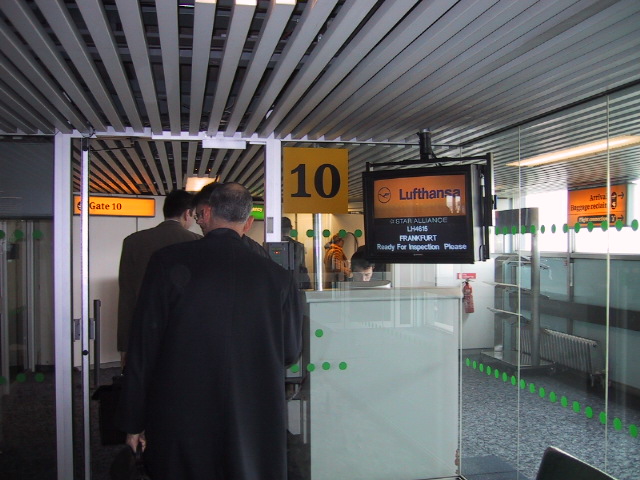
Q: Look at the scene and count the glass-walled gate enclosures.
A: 1